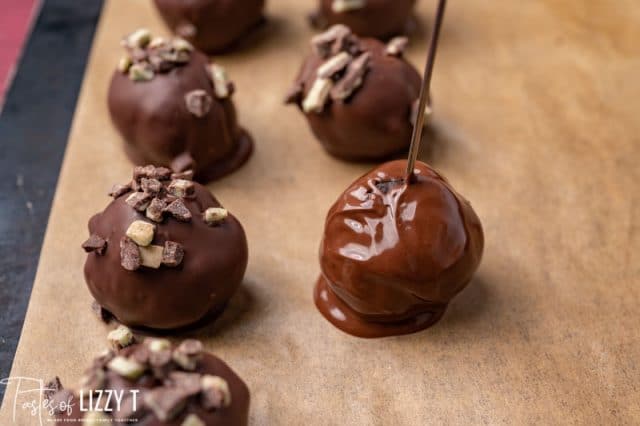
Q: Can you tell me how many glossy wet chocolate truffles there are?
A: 1